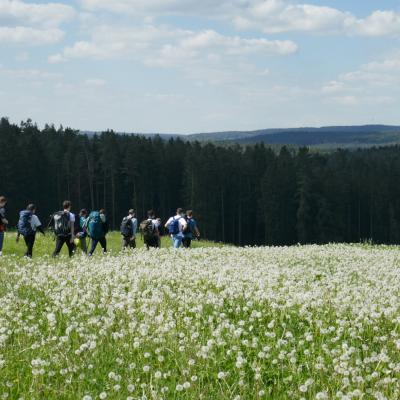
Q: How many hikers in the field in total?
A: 9